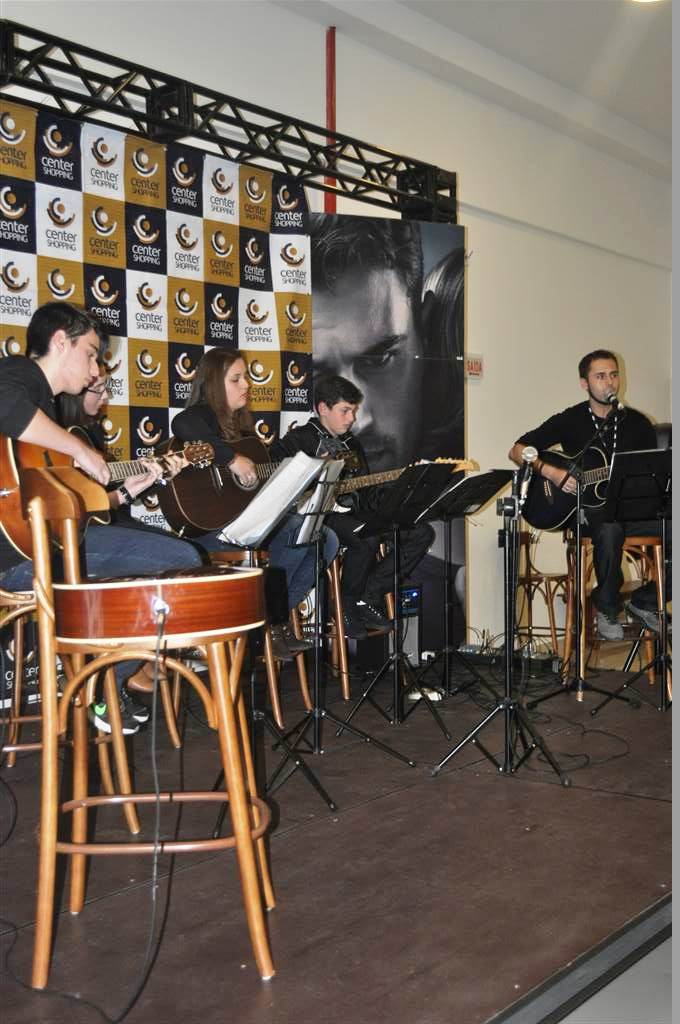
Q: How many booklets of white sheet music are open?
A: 2